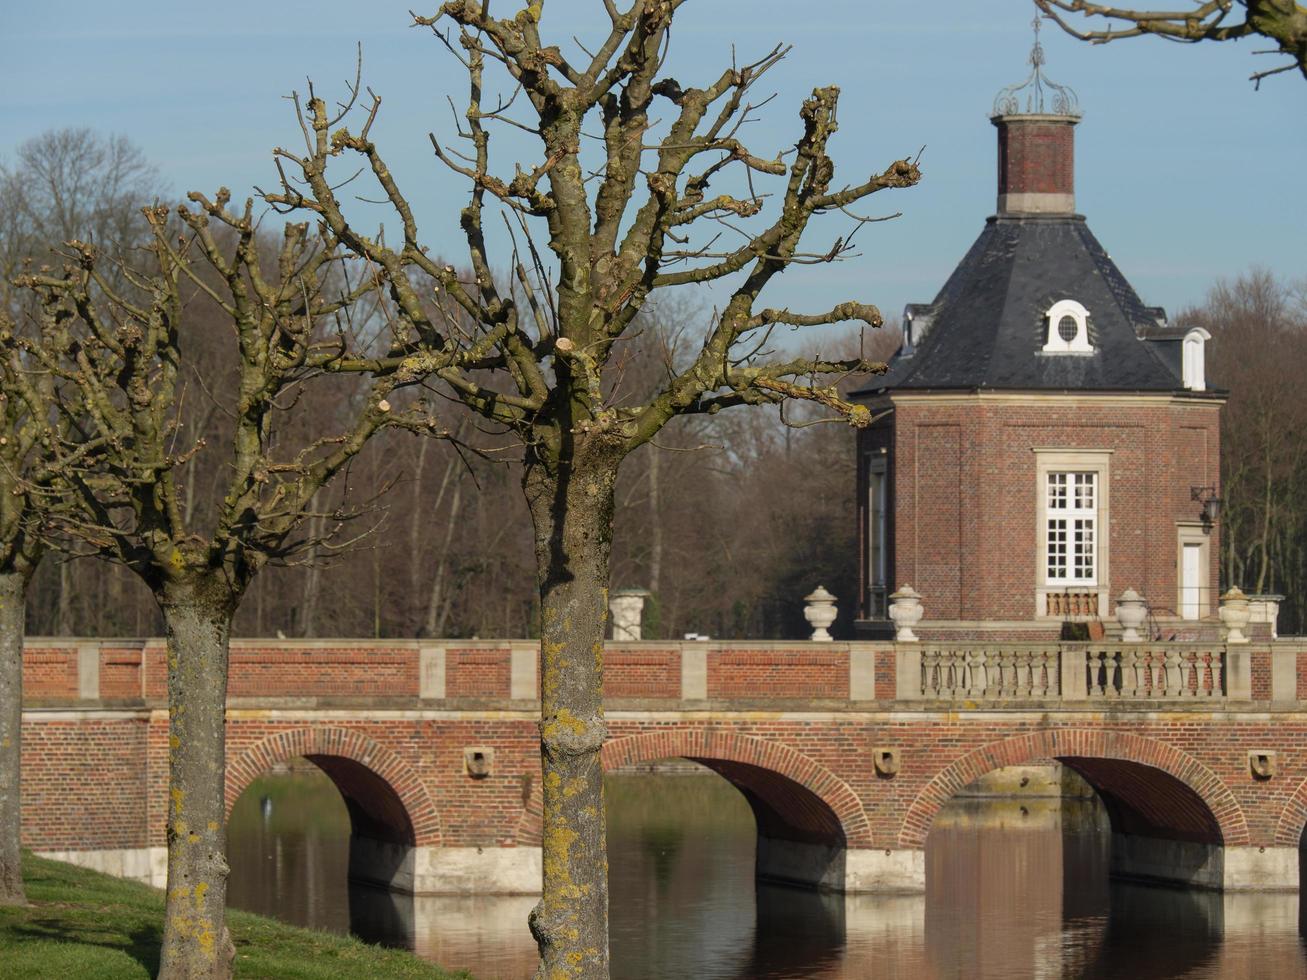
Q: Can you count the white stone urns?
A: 4